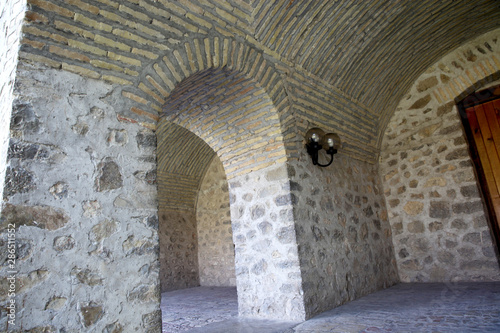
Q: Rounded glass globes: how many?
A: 2